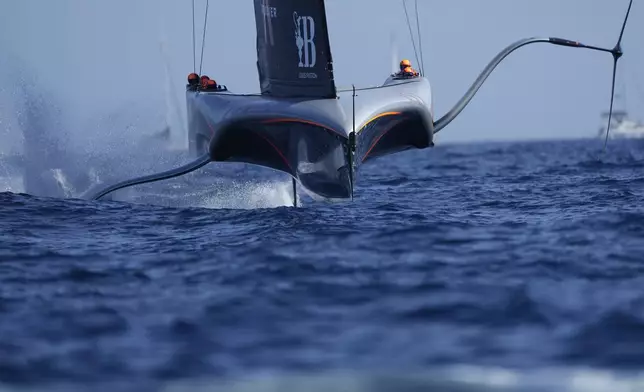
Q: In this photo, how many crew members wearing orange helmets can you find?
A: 5